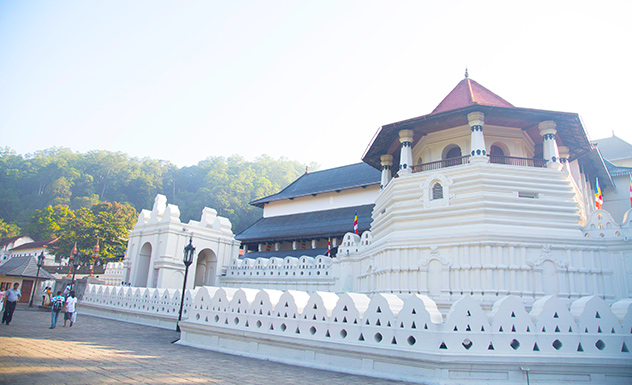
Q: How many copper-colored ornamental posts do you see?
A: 2